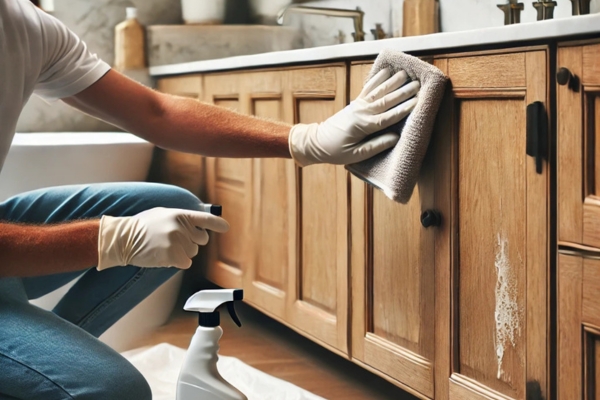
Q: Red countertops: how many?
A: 0